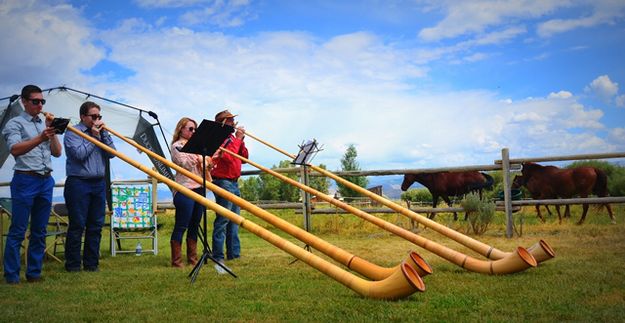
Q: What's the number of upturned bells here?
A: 4